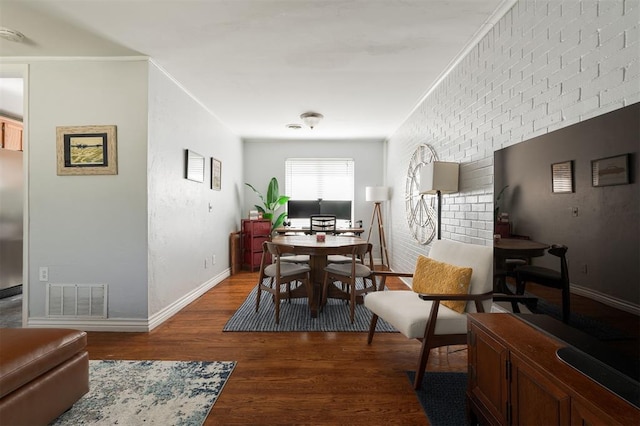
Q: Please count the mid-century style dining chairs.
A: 4